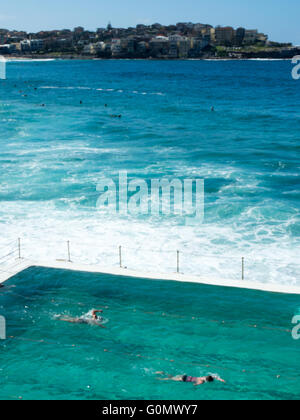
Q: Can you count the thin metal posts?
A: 5